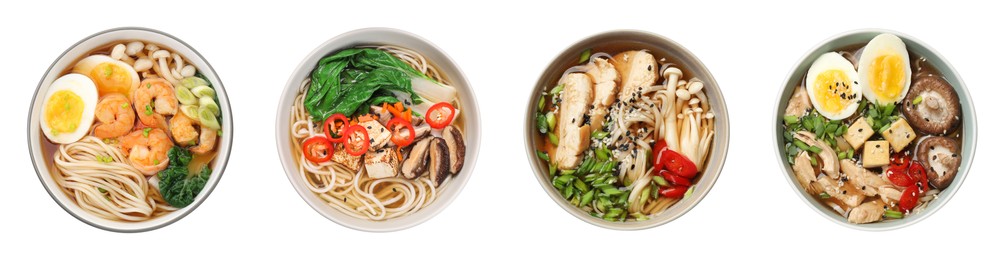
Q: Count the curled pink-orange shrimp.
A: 4